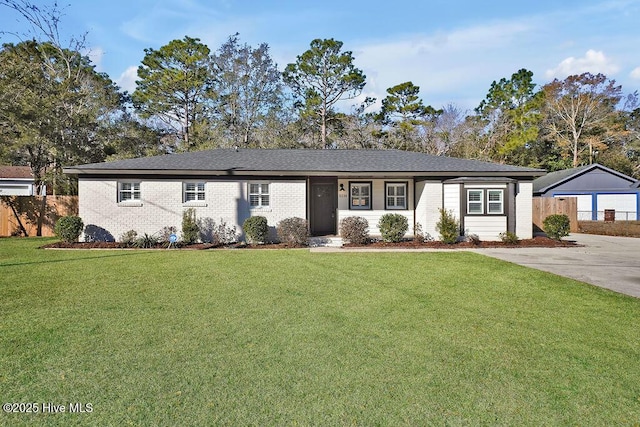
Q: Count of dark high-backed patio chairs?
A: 0